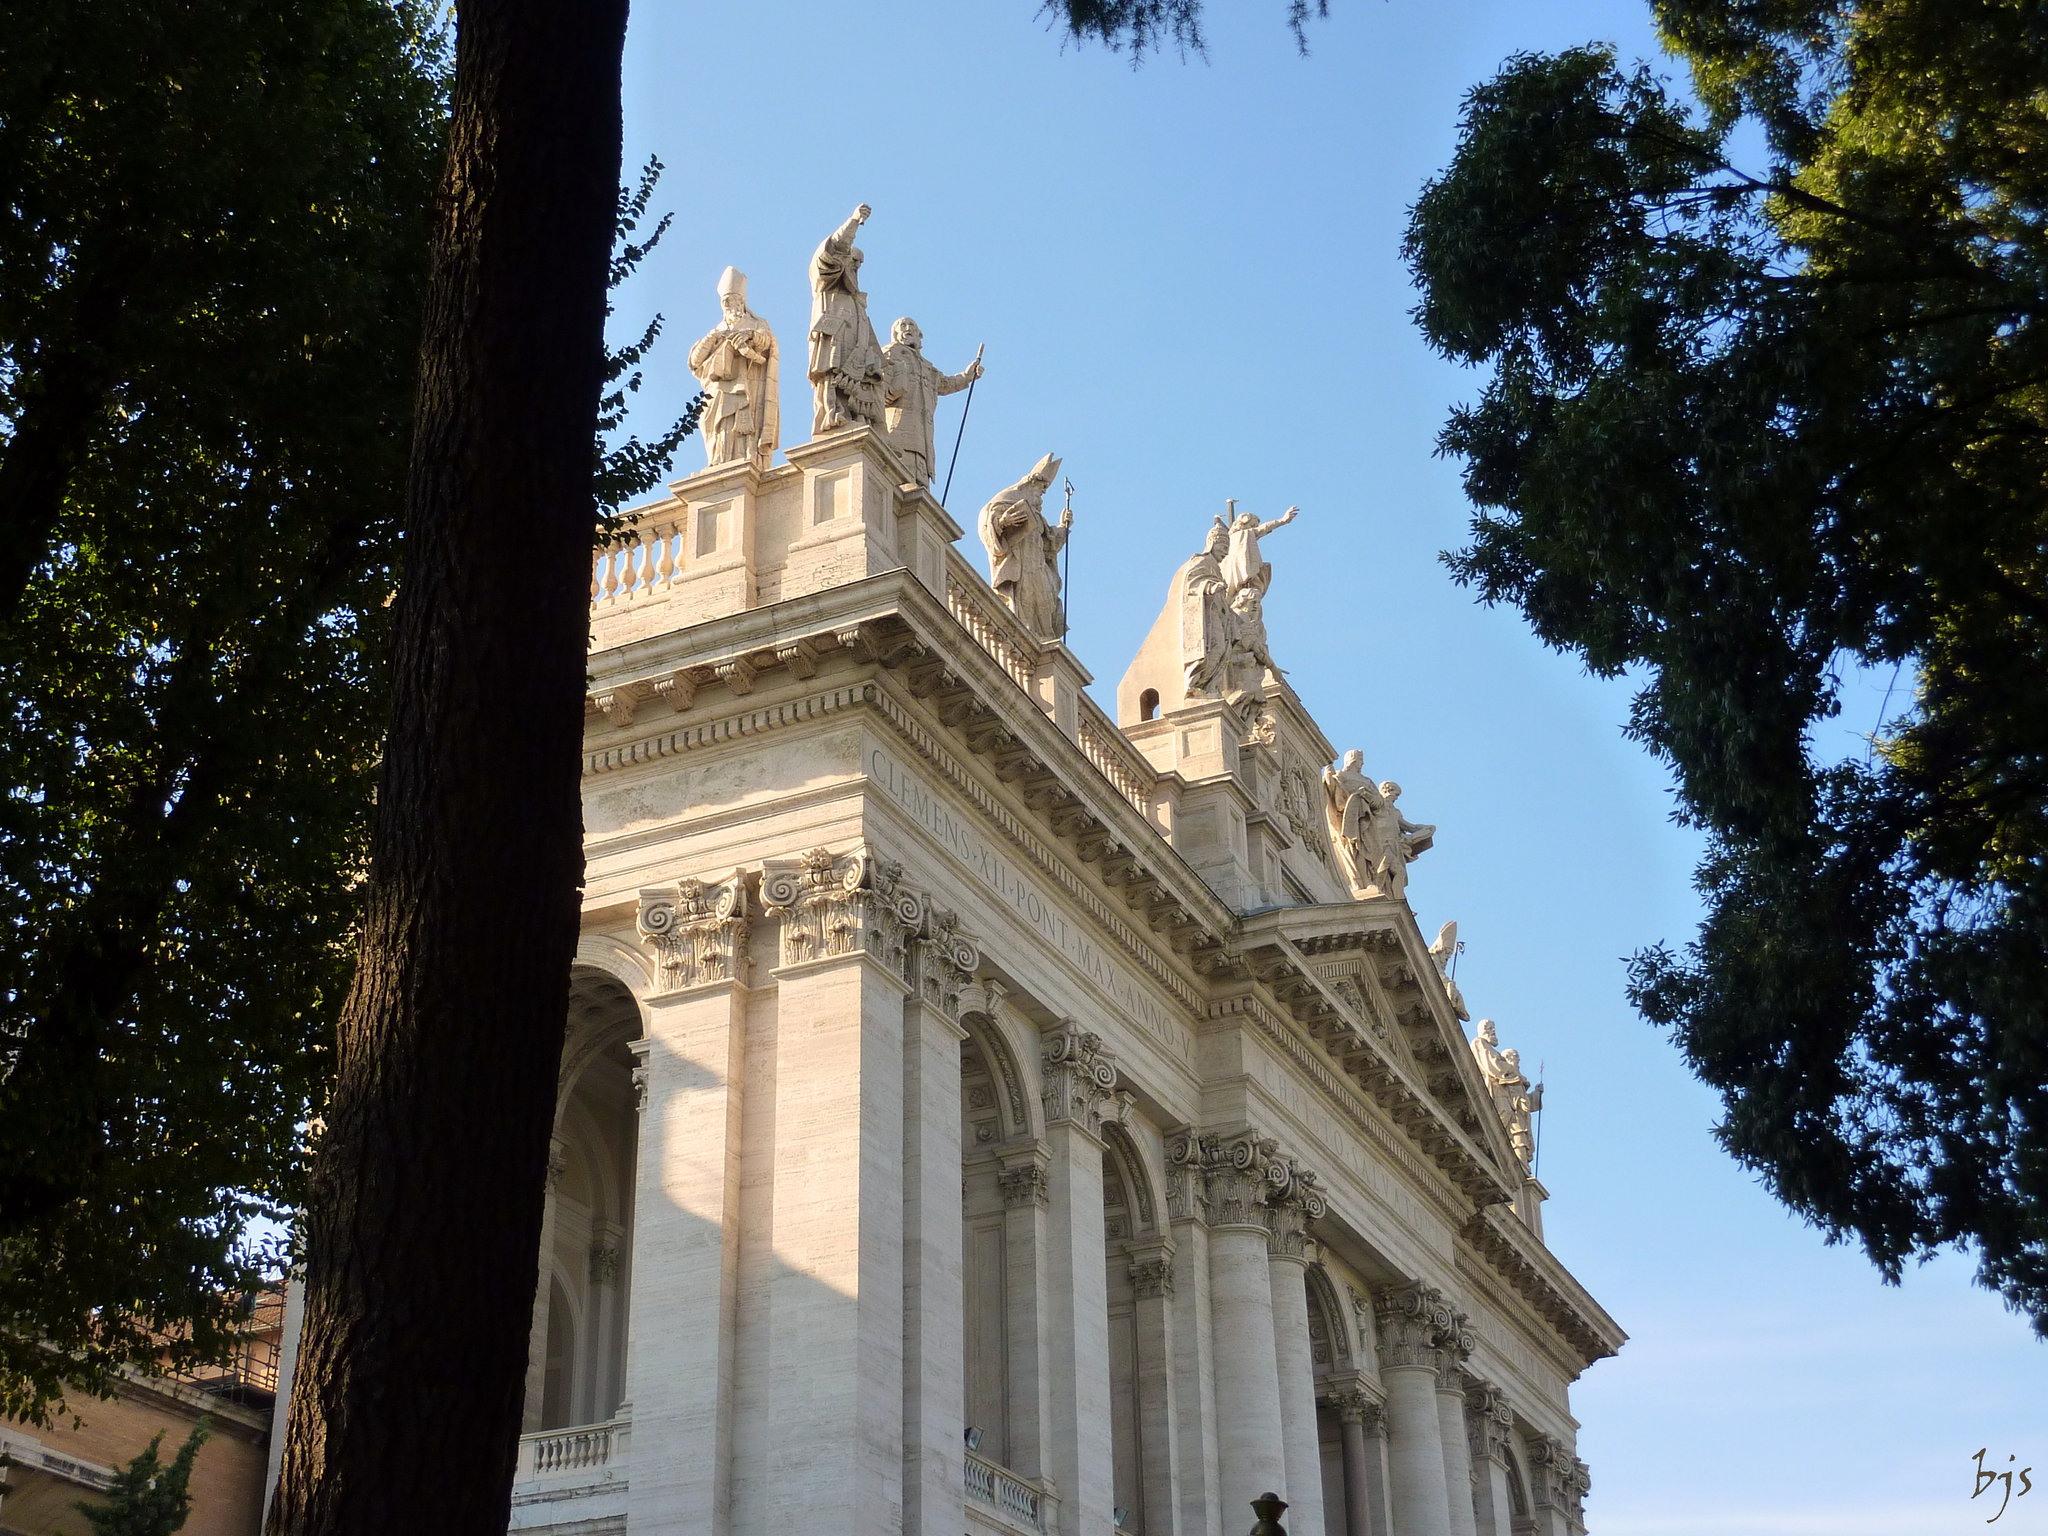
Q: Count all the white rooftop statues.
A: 12